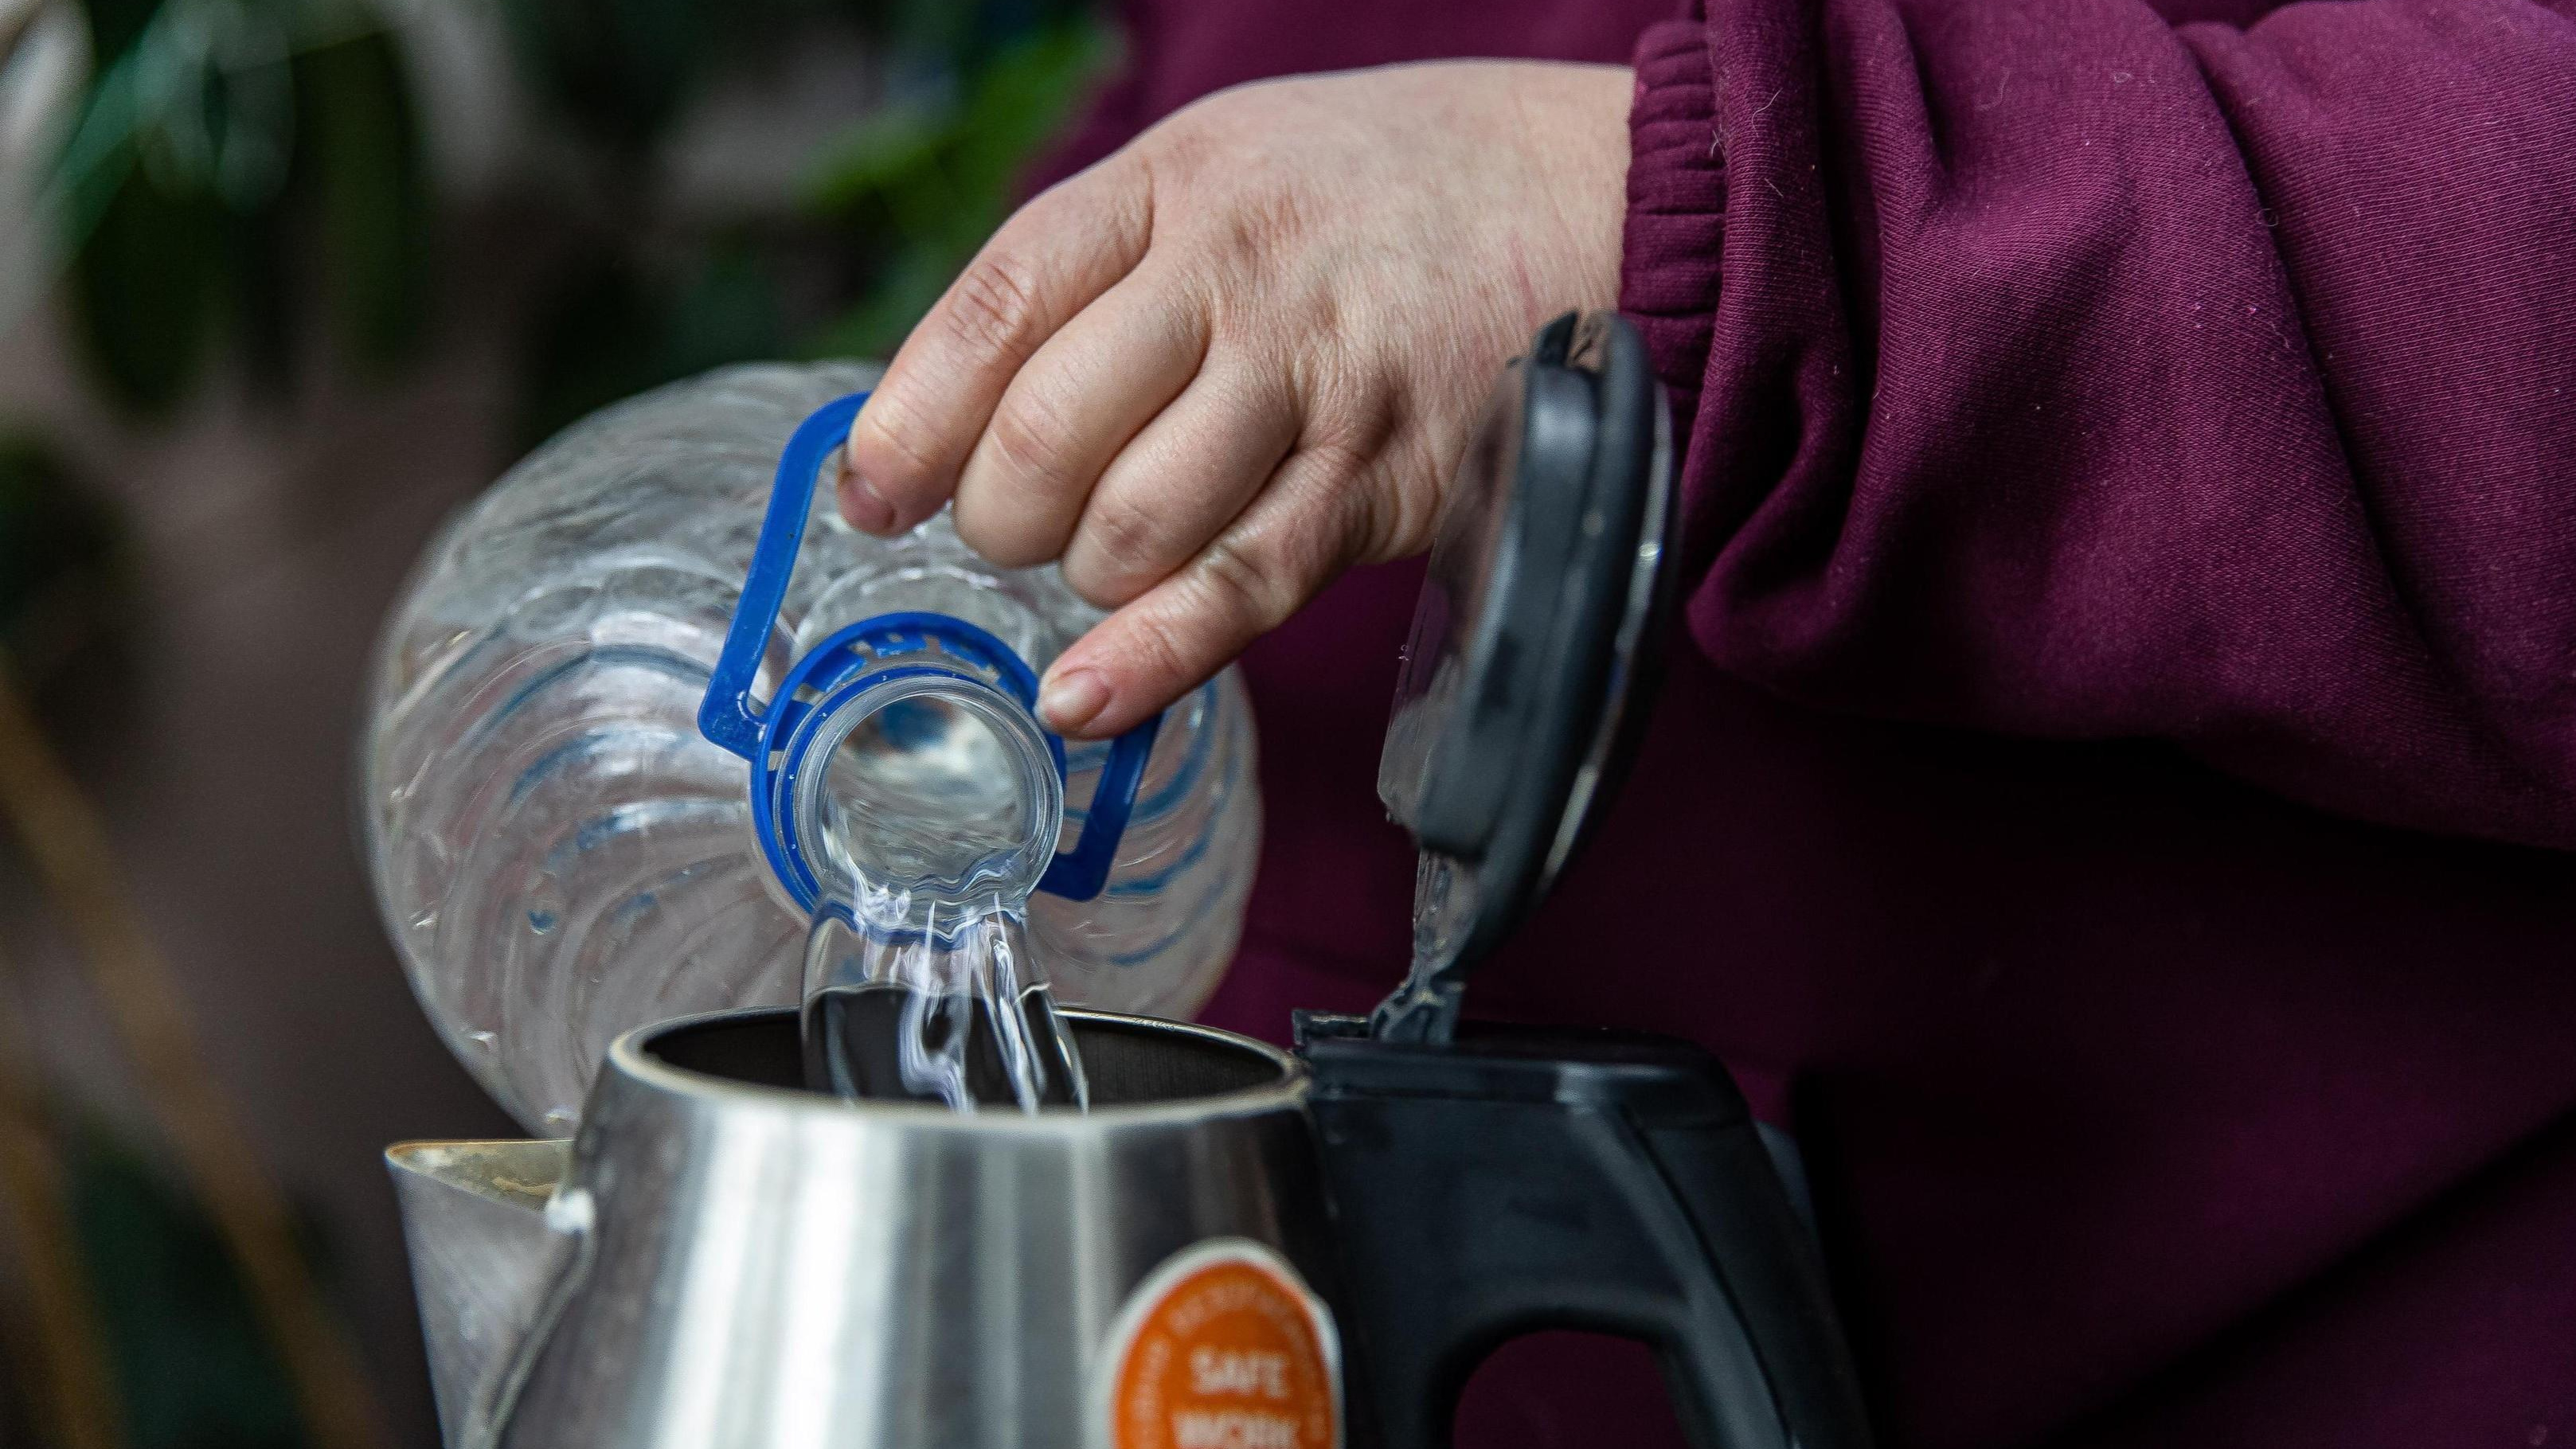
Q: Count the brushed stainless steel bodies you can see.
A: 1